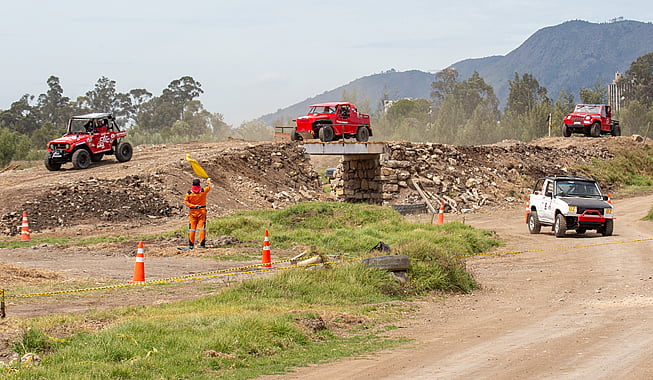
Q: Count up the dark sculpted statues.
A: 0